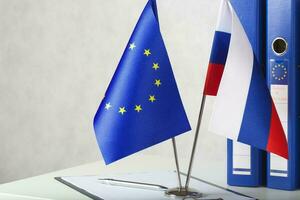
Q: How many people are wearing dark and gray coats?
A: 0